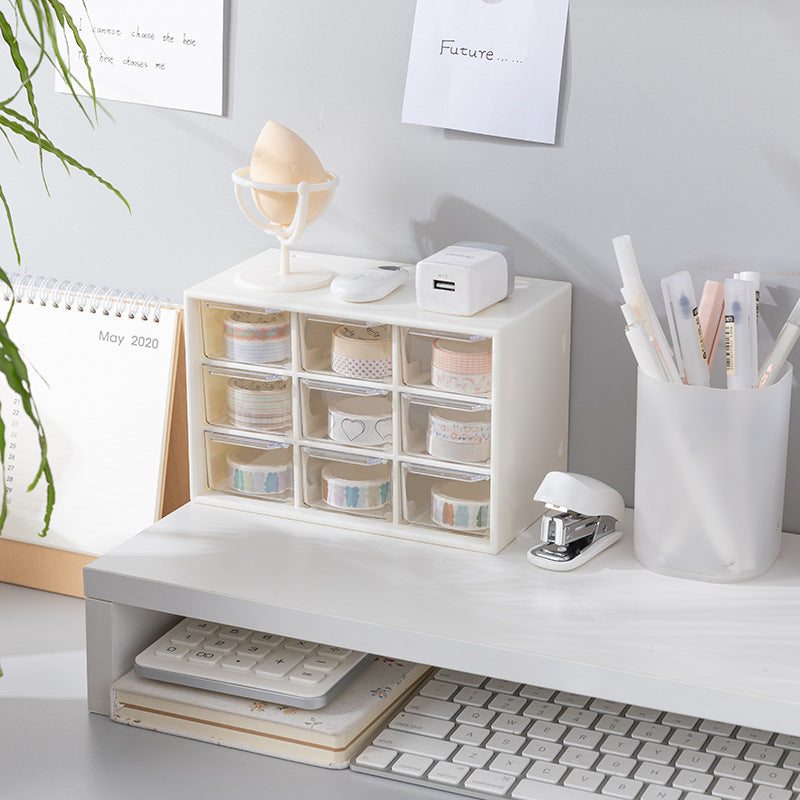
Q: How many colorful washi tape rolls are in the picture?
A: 14